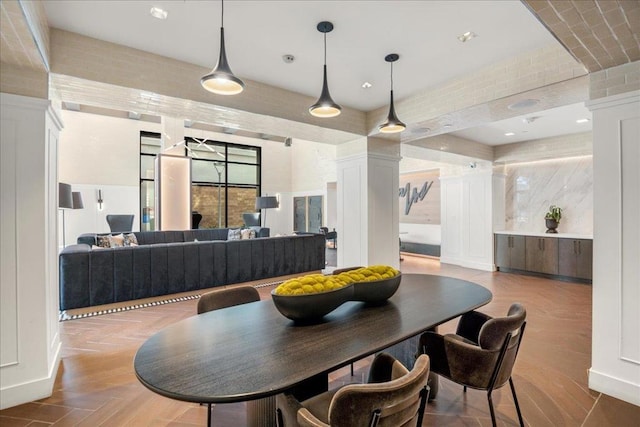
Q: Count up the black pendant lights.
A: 3